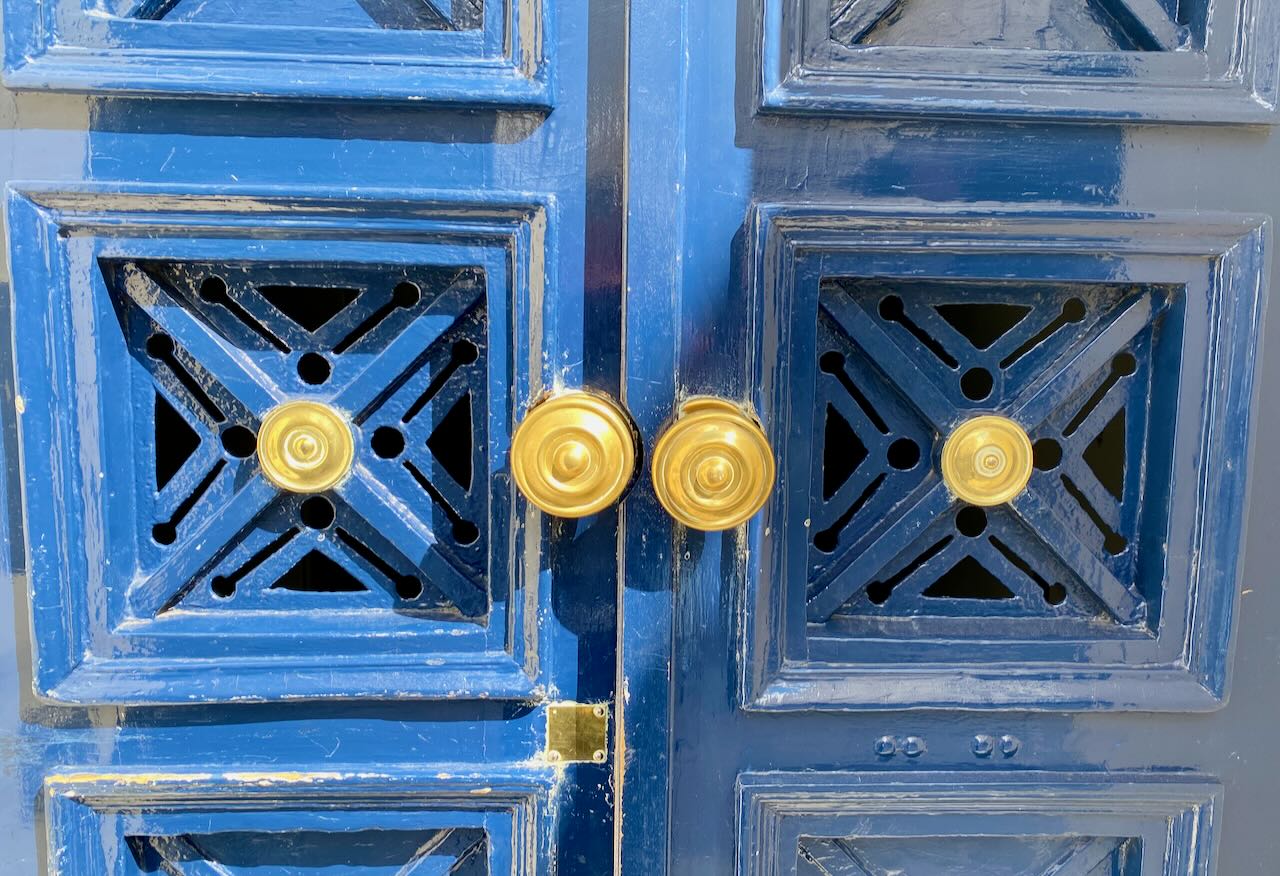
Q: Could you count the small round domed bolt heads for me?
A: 4